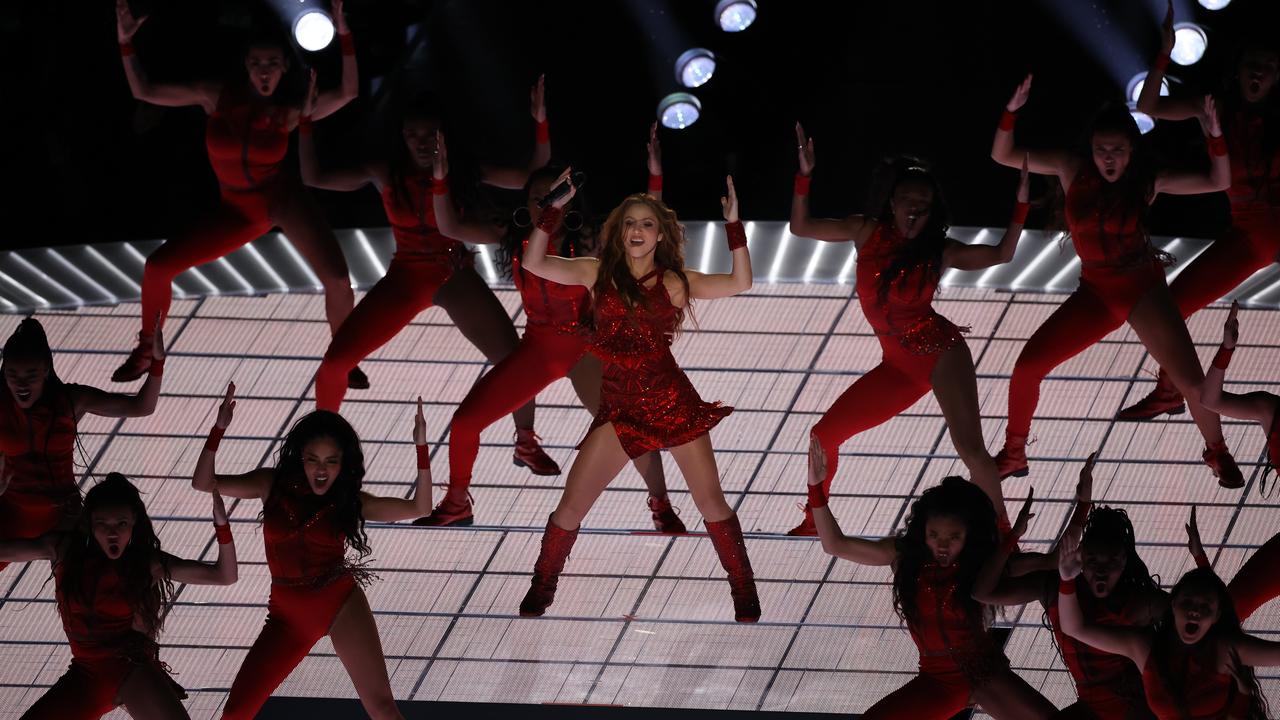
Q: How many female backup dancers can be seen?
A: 13